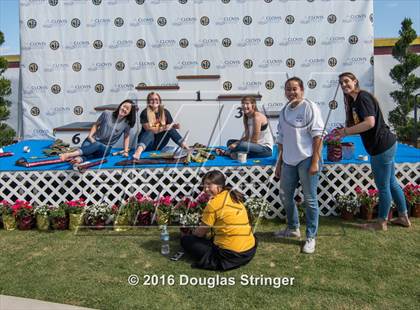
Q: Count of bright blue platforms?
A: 1